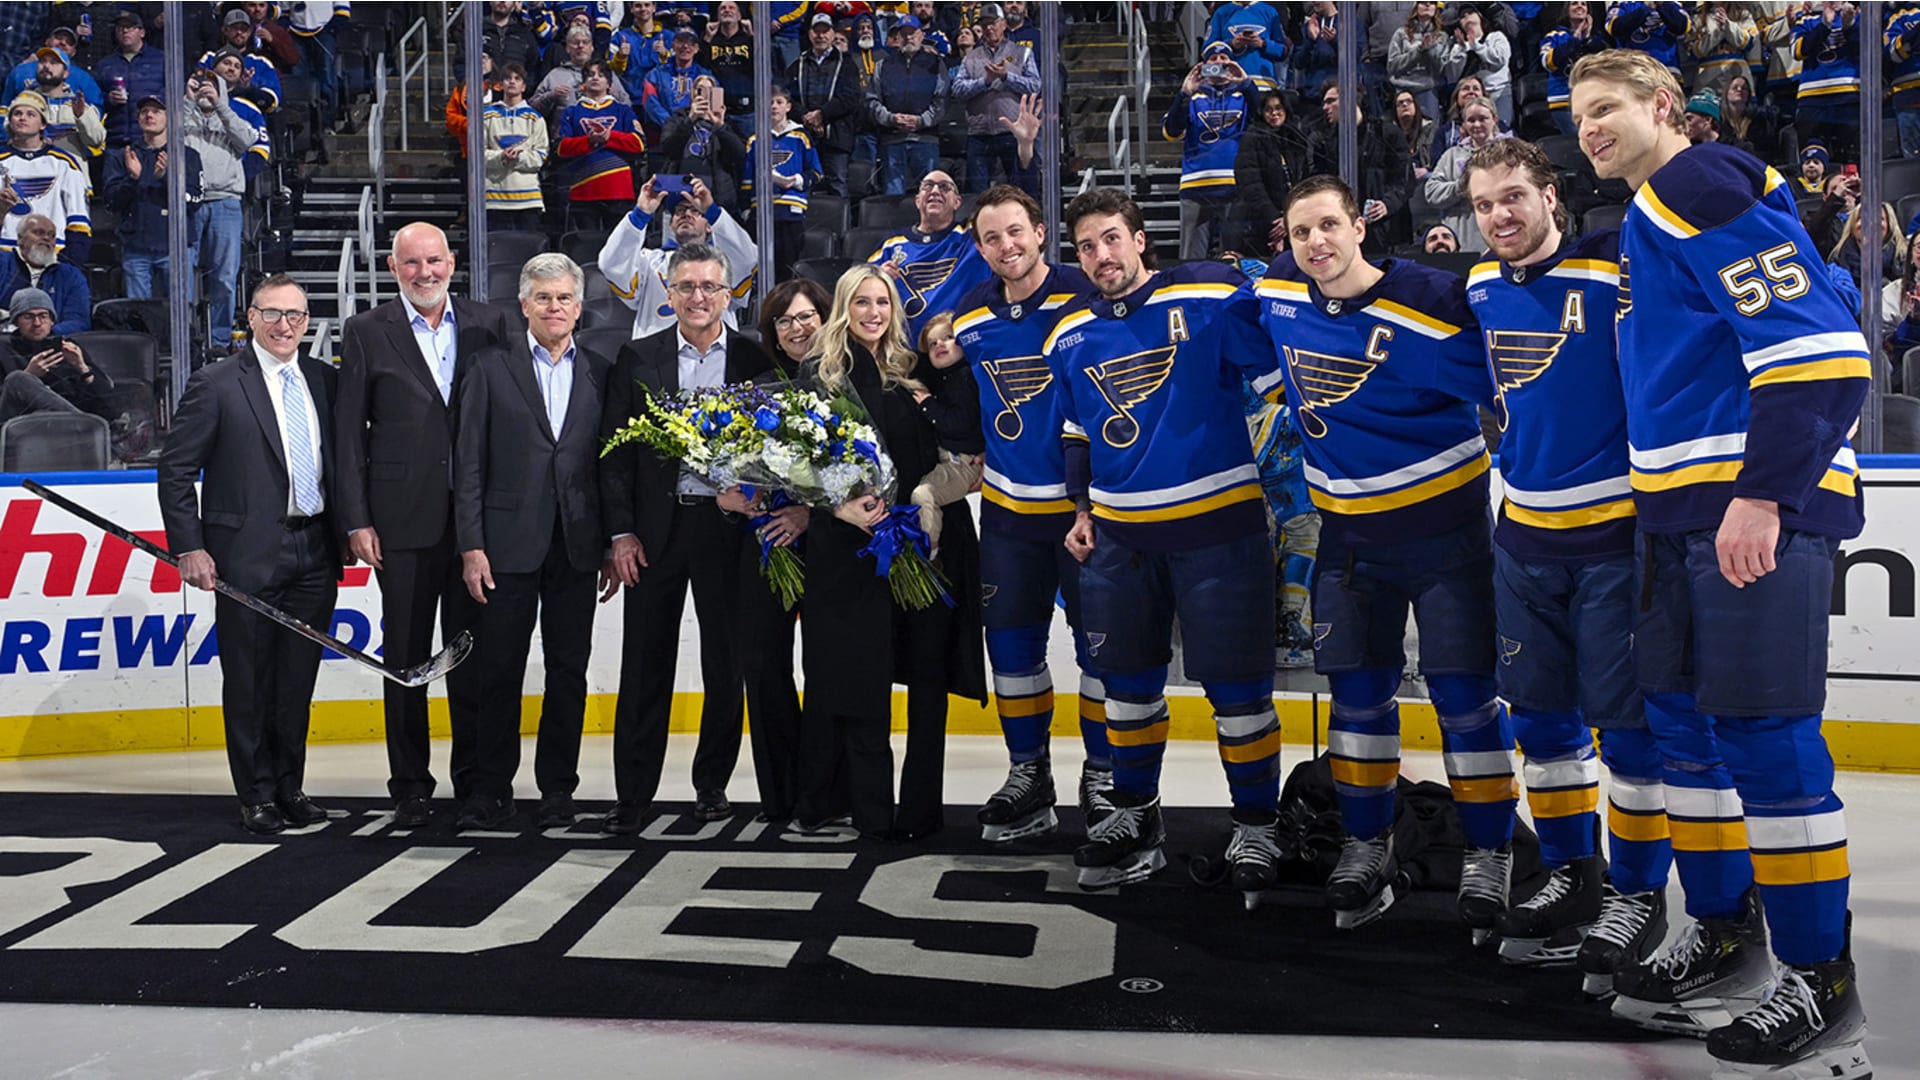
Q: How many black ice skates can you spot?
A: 10